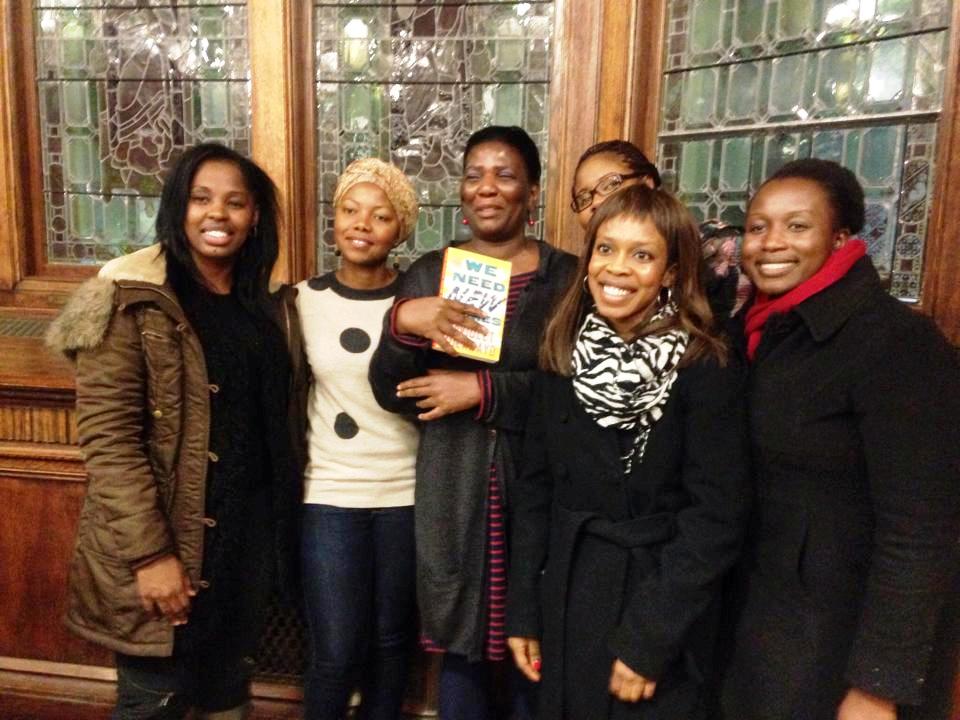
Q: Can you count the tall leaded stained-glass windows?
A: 3